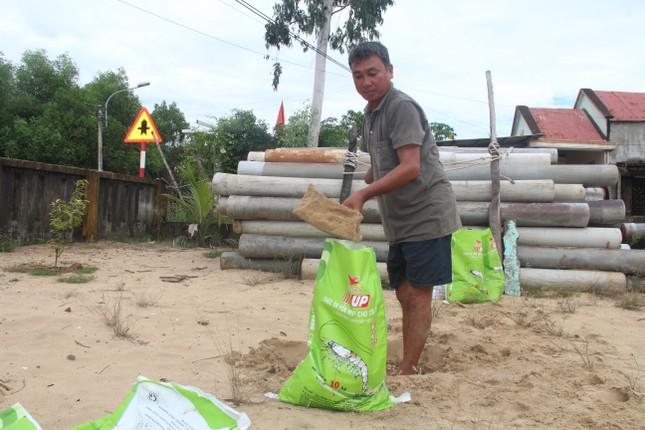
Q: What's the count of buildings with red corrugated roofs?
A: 2